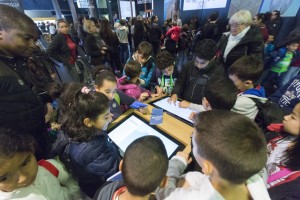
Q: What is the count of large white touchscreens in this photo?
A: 2